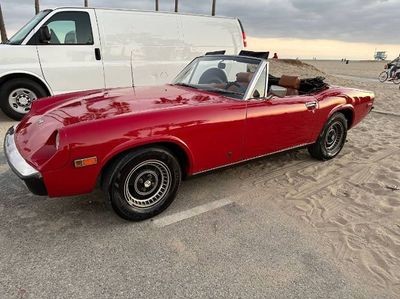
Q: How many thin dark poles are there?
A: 6